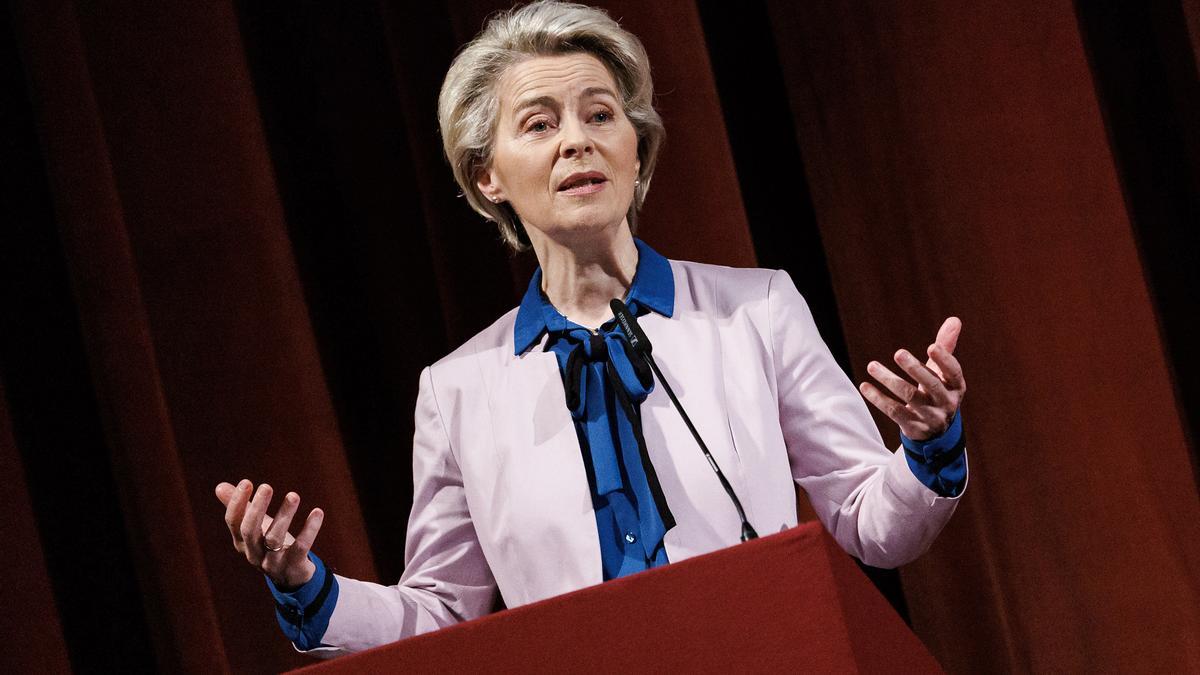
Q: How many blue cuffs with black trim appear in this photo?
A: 2